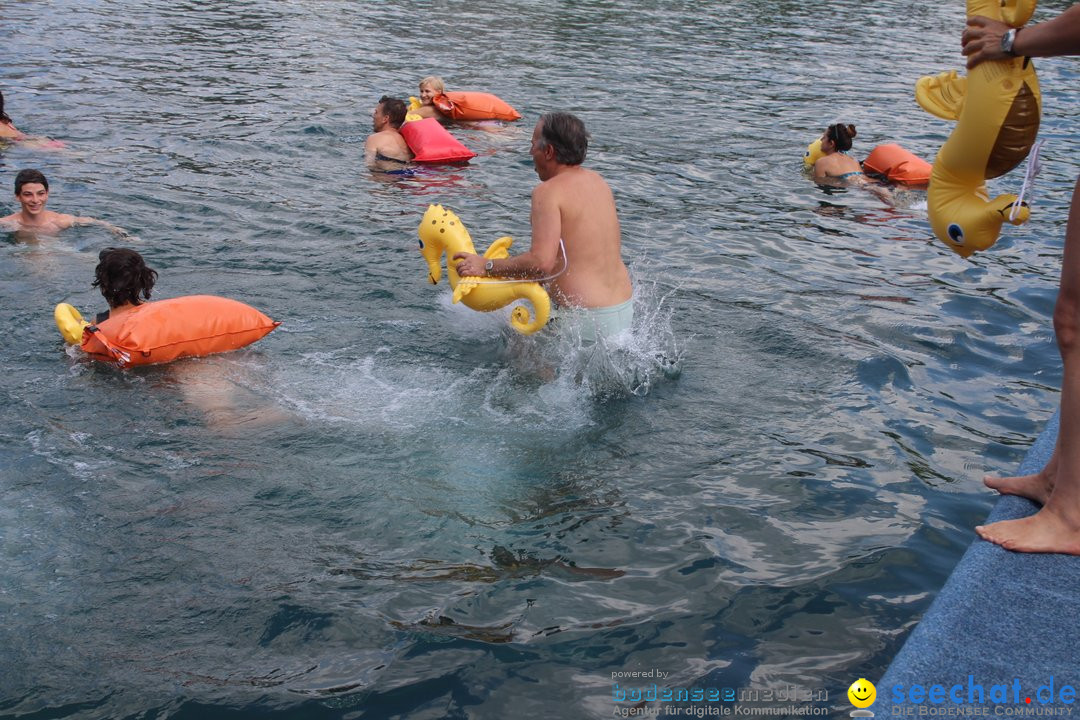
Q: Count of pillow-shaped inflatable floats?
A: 4